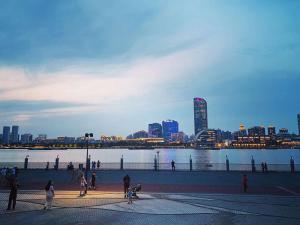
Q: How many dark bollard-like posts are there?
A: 9